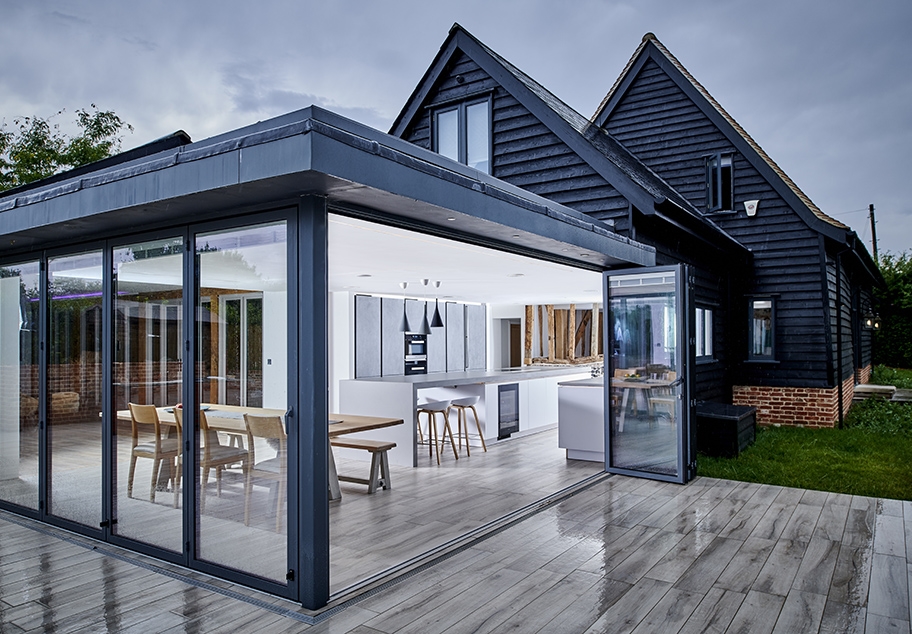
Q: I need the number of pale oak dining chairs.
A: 3